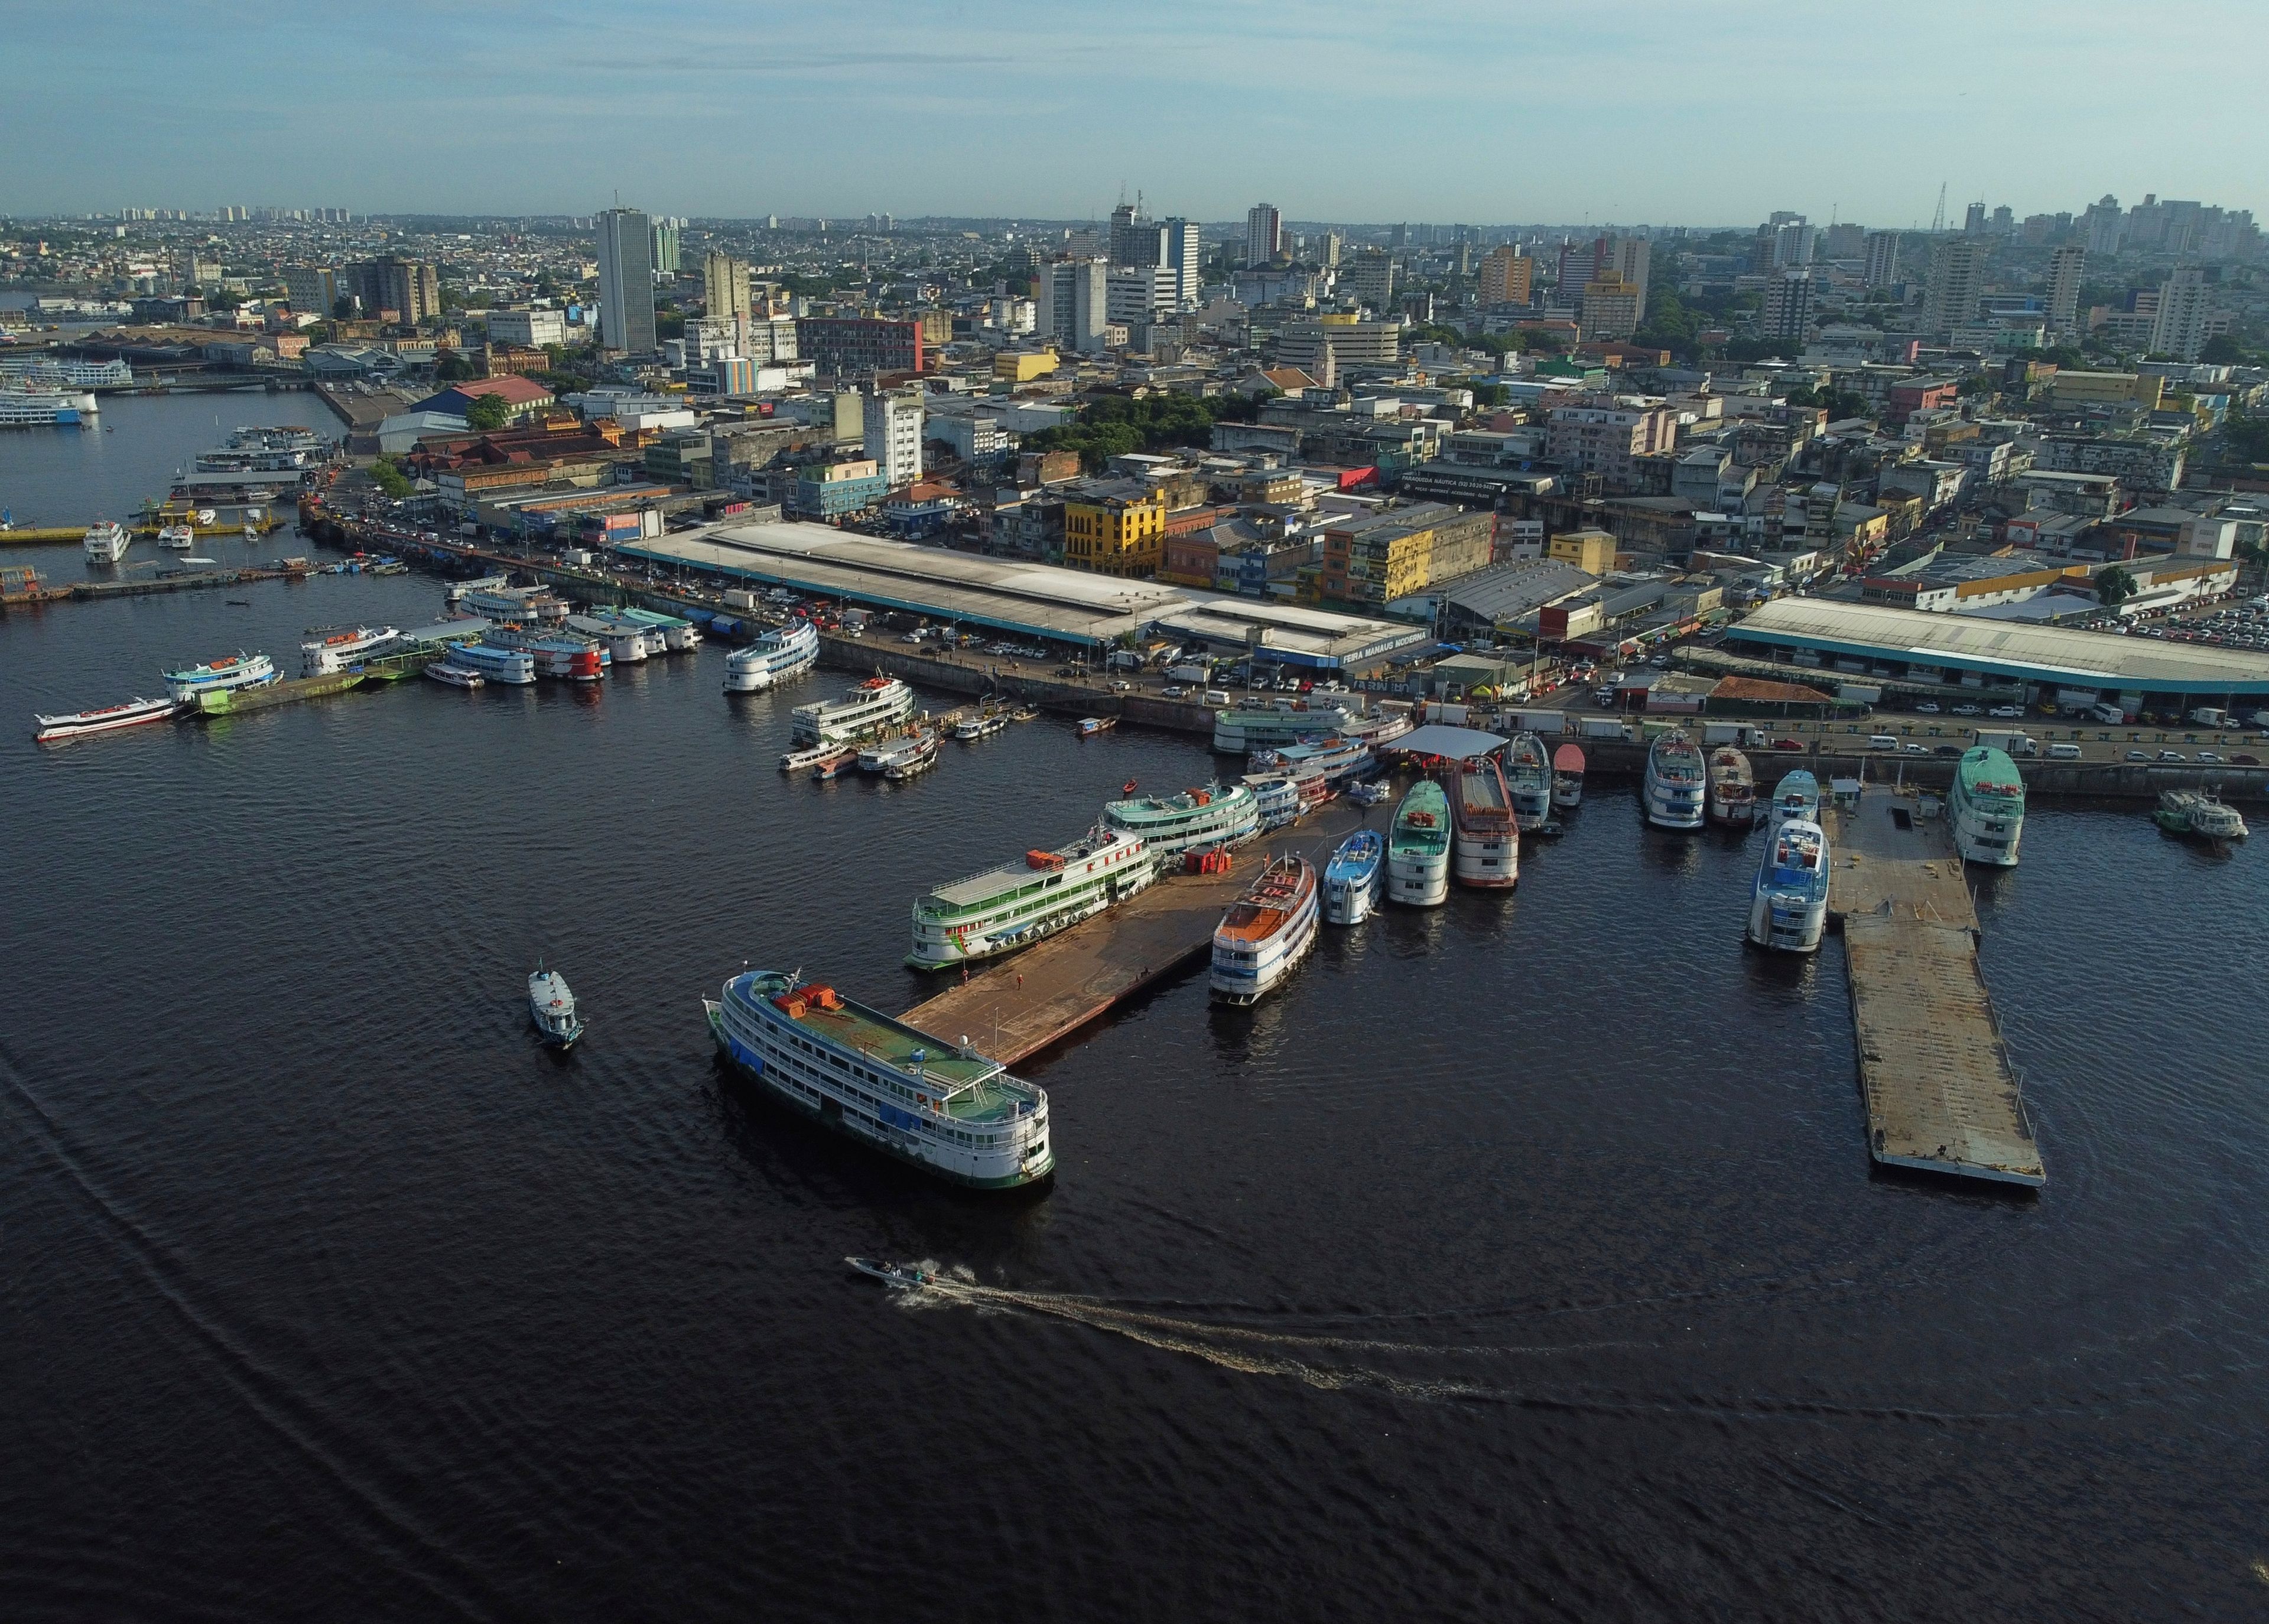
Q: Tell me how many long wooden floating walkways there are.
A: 2